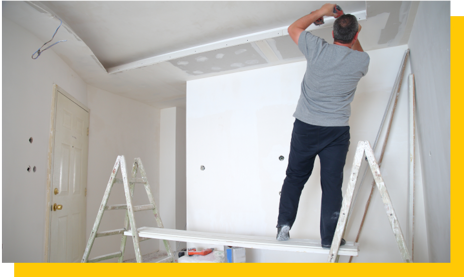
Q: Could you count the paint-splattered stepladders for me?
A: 2